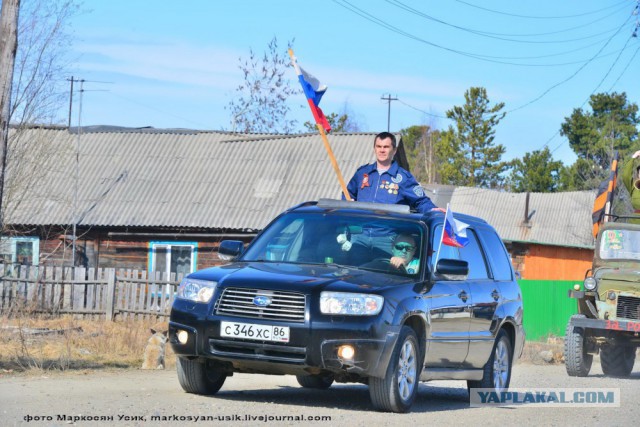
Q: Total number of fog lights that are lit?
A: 2